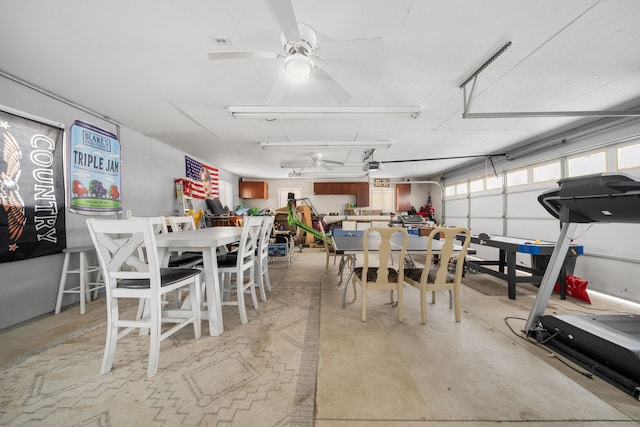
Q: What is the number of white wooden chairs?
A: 5